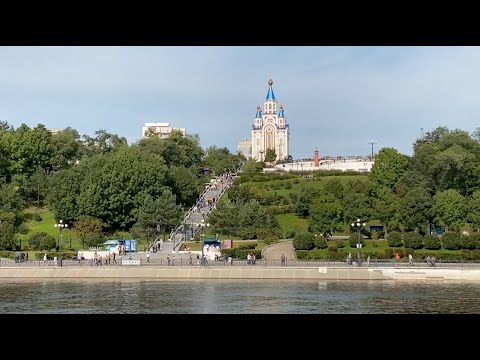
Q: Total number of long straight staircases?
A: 1